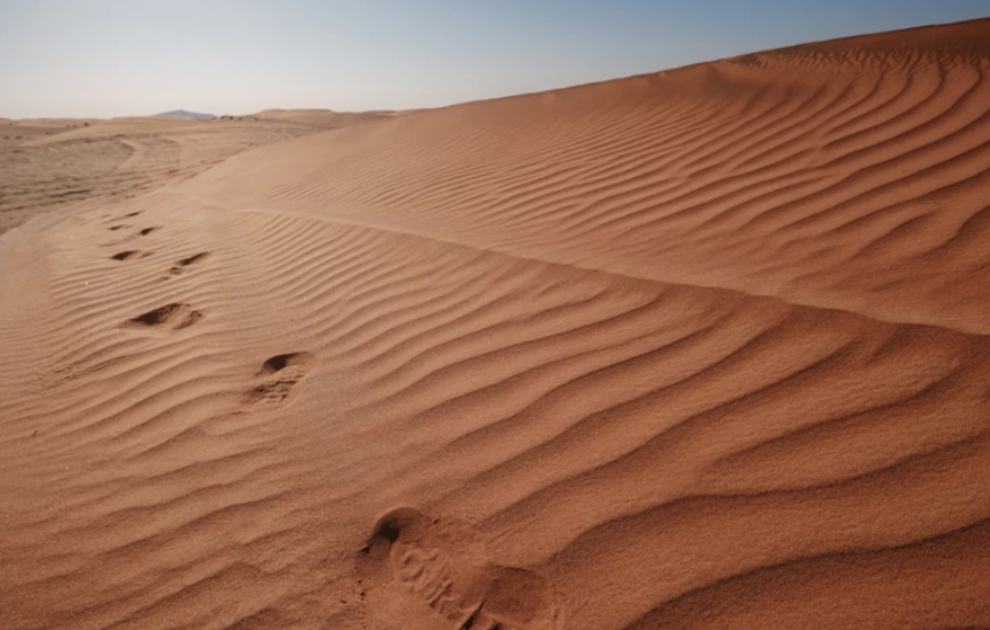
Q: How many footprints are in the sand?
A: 8